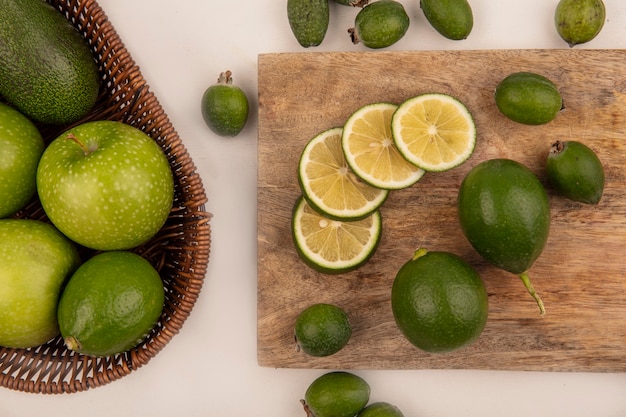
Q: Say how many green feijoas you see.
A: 11